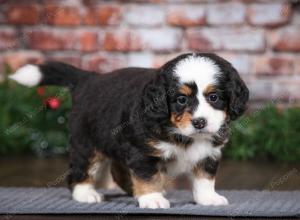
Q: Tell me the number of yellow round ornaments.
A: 0